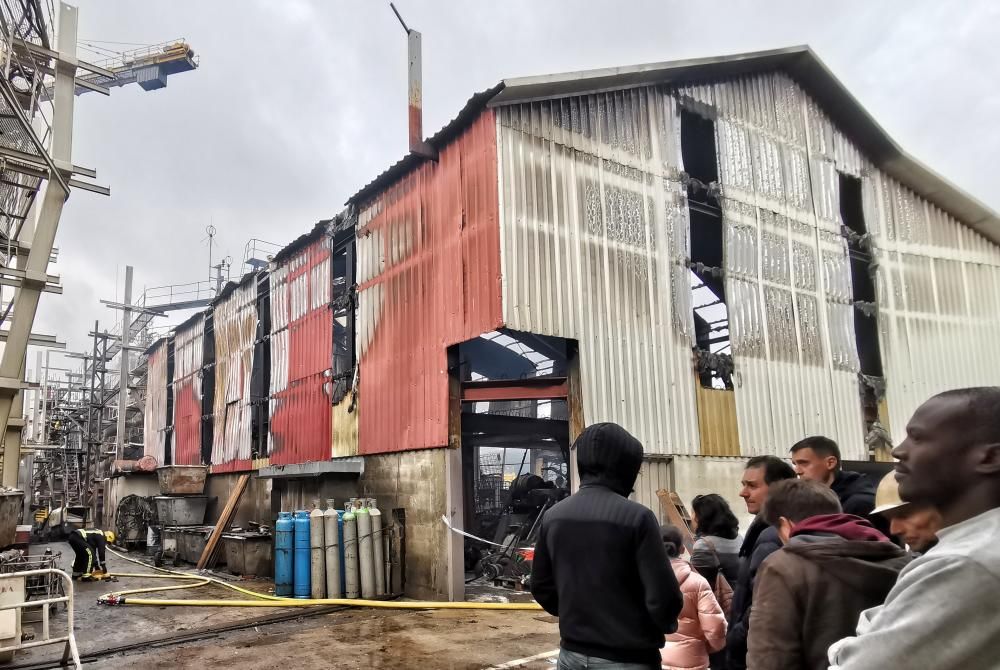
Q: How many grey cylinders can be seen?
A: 5